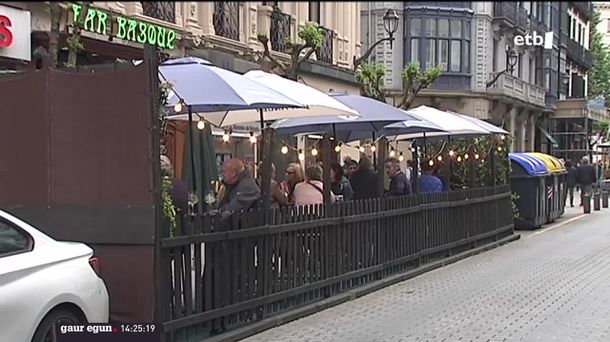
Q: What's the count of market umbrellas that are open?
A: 6